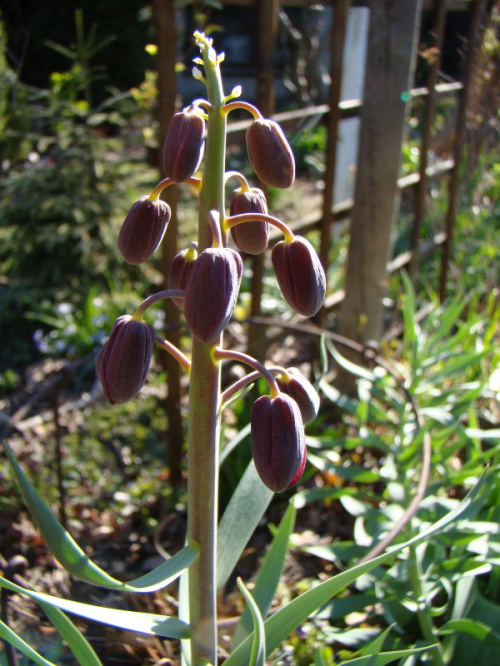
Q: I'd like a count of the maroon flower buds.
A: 10